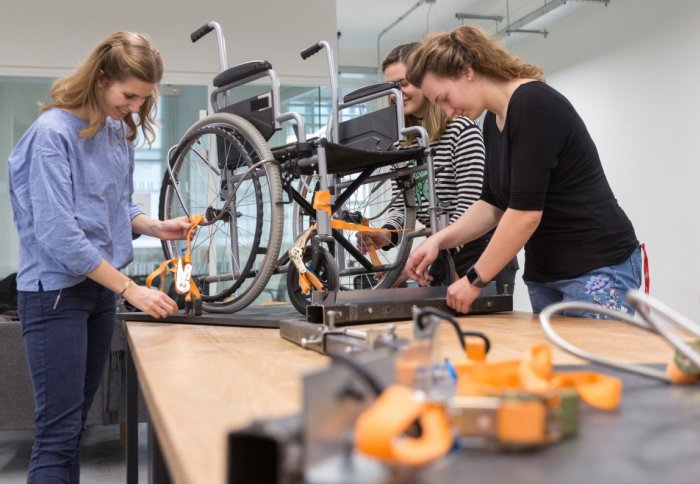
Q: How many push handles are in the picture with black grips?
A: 2